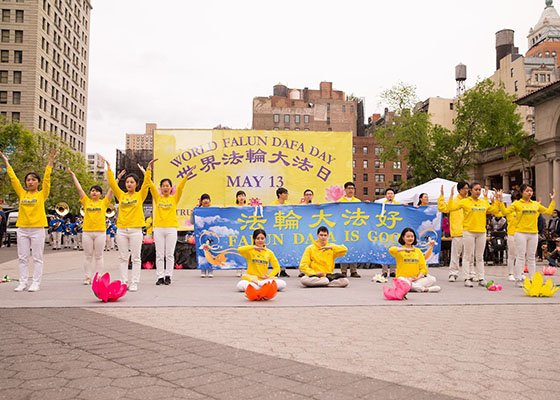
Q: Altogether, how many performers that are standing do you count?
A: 8